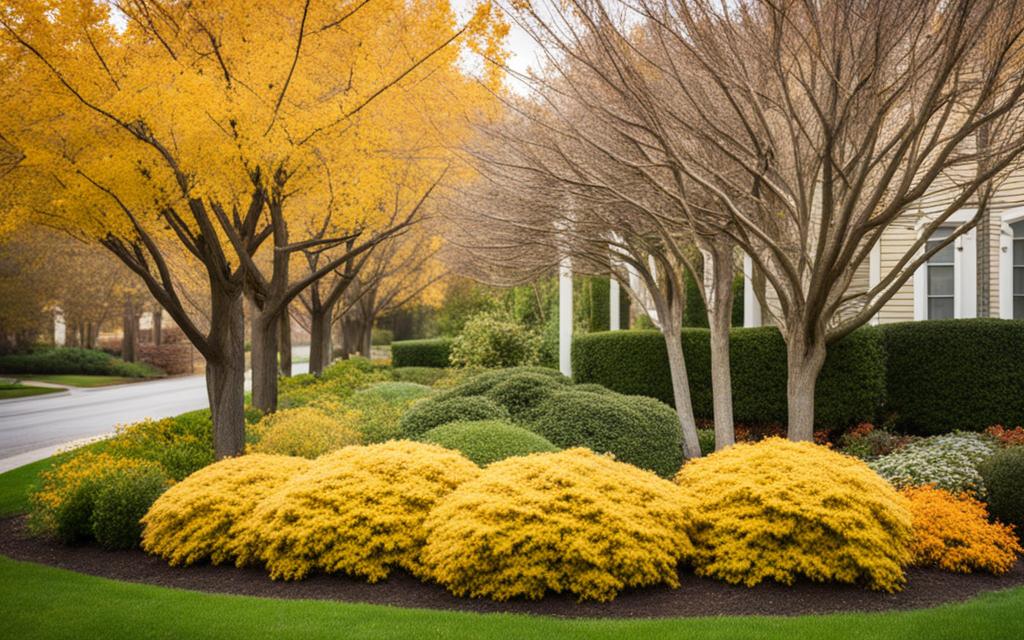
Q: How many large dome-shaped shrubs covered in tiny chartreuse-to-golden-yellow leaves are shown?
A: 4